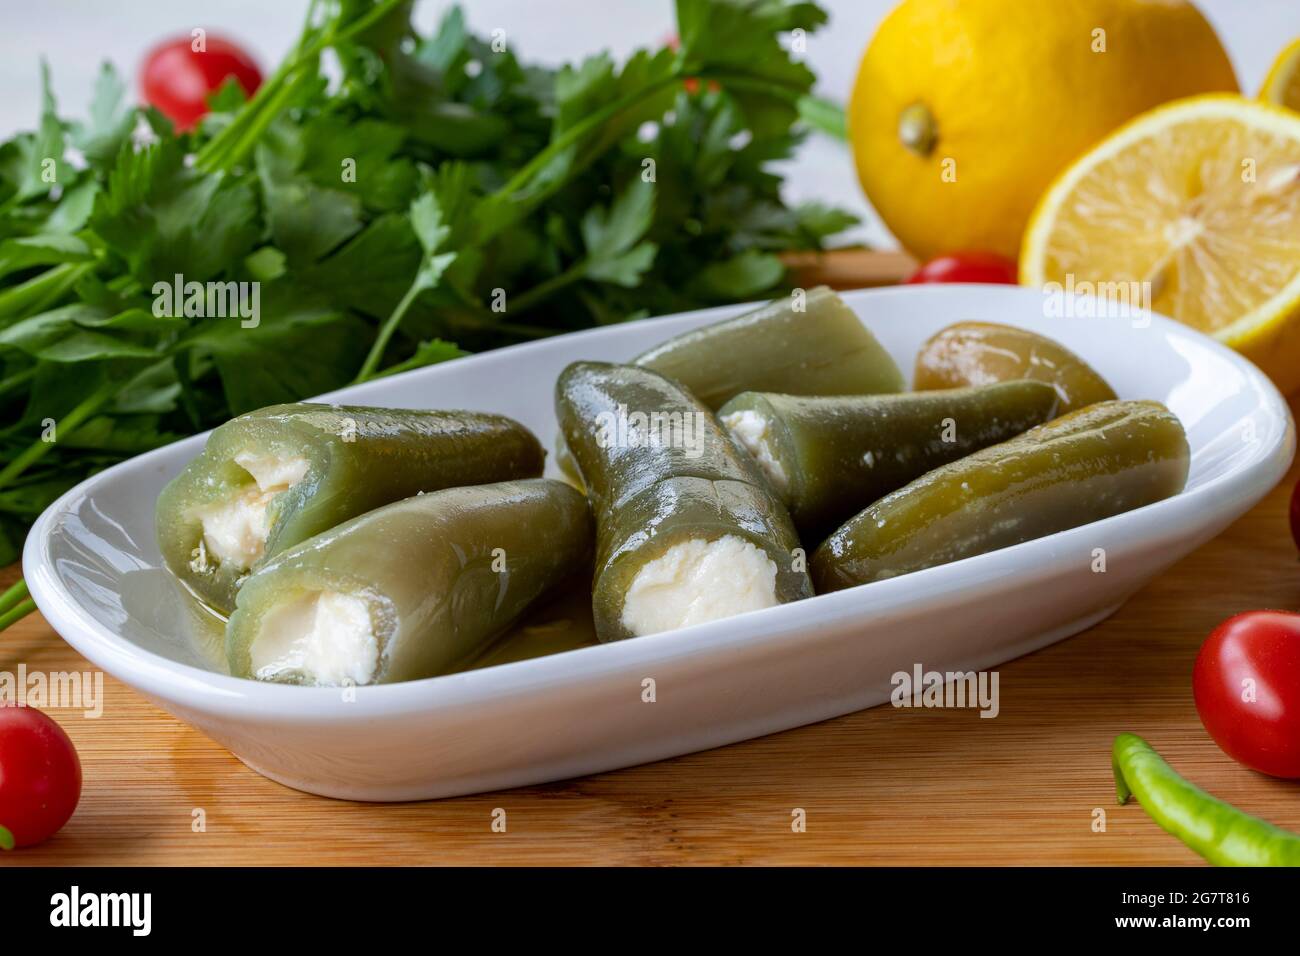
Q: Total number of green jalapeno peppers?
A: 7